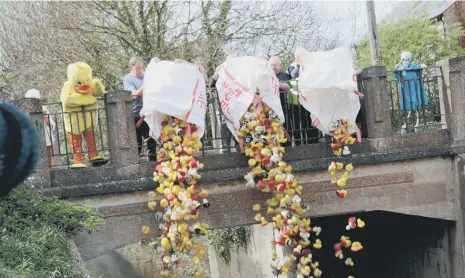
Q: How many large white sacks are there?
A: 3